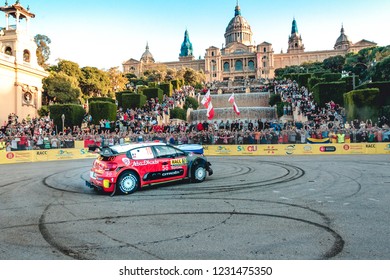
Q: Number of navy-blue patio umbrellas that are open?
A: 0